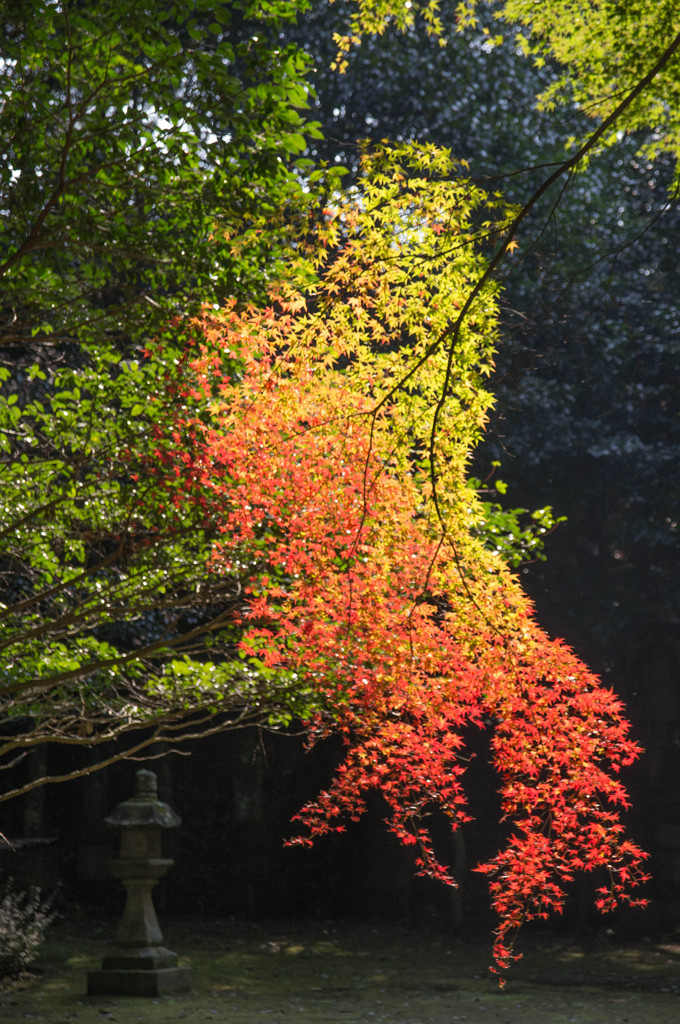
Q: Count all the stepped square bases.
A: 1